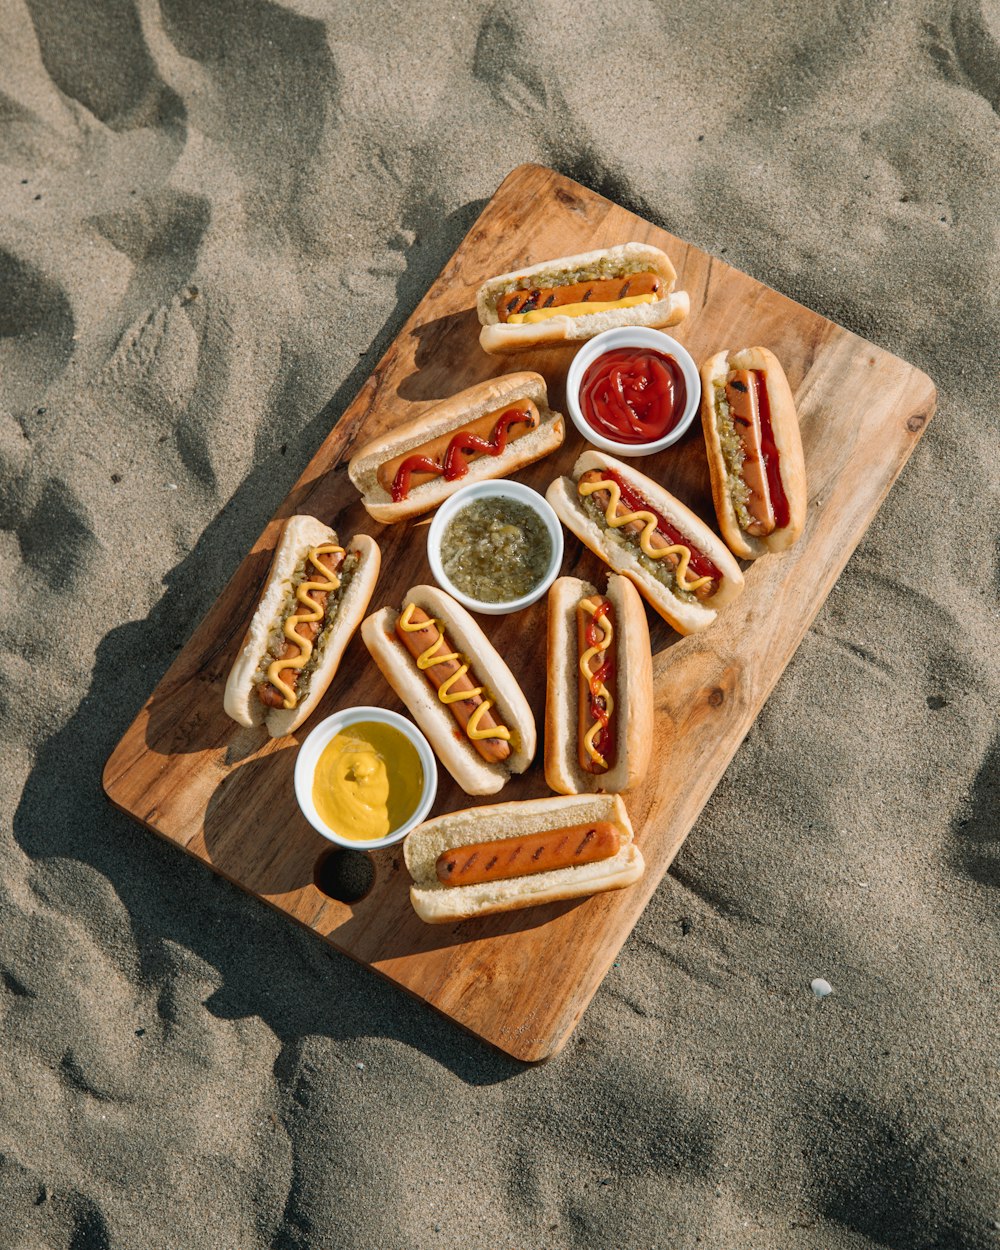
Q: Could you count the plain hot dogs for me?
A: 1